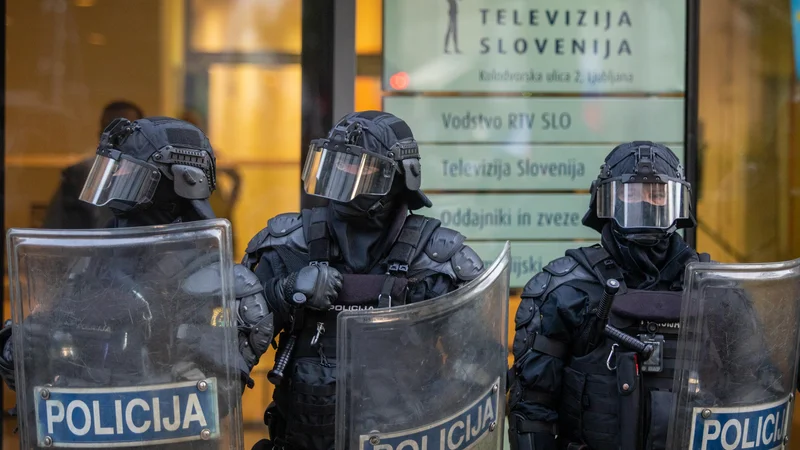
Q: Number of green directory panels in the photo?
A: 5